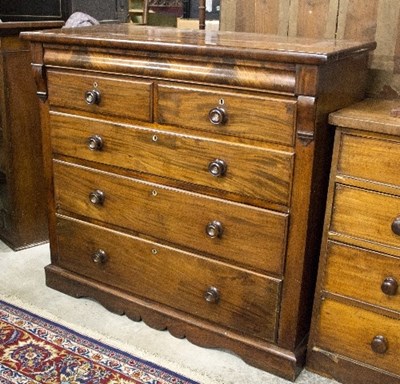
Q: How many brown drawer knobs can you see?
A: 11